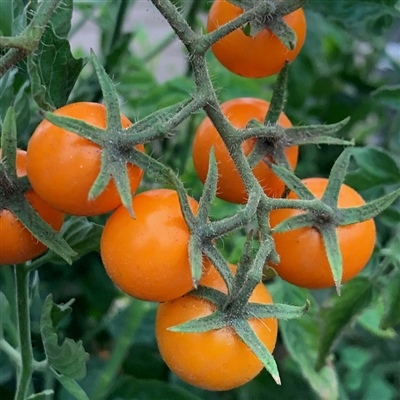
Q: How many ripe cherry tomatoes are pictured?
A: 7